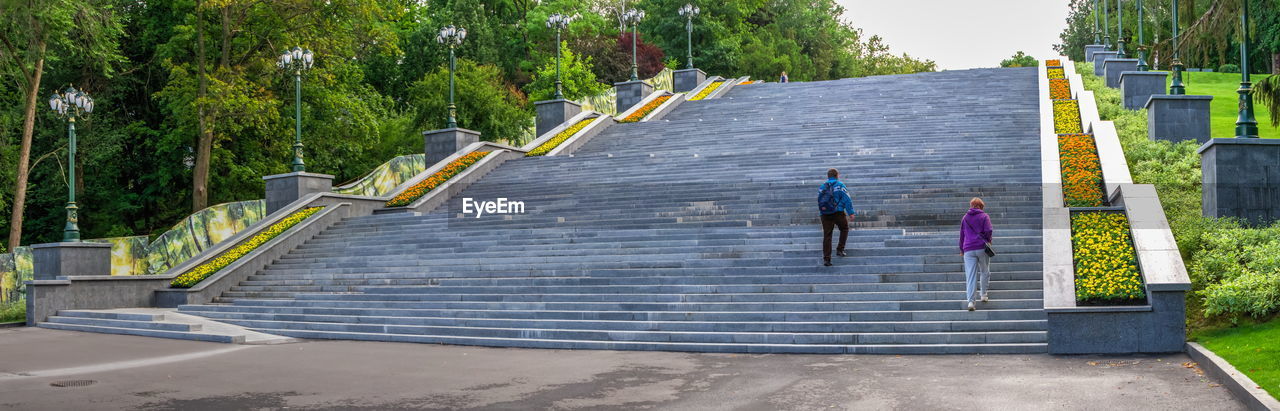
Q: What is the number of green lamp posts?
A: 12